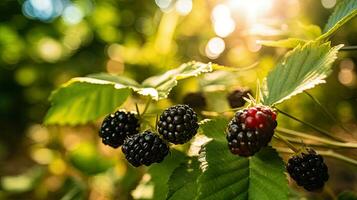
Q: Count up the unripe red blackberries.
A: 1